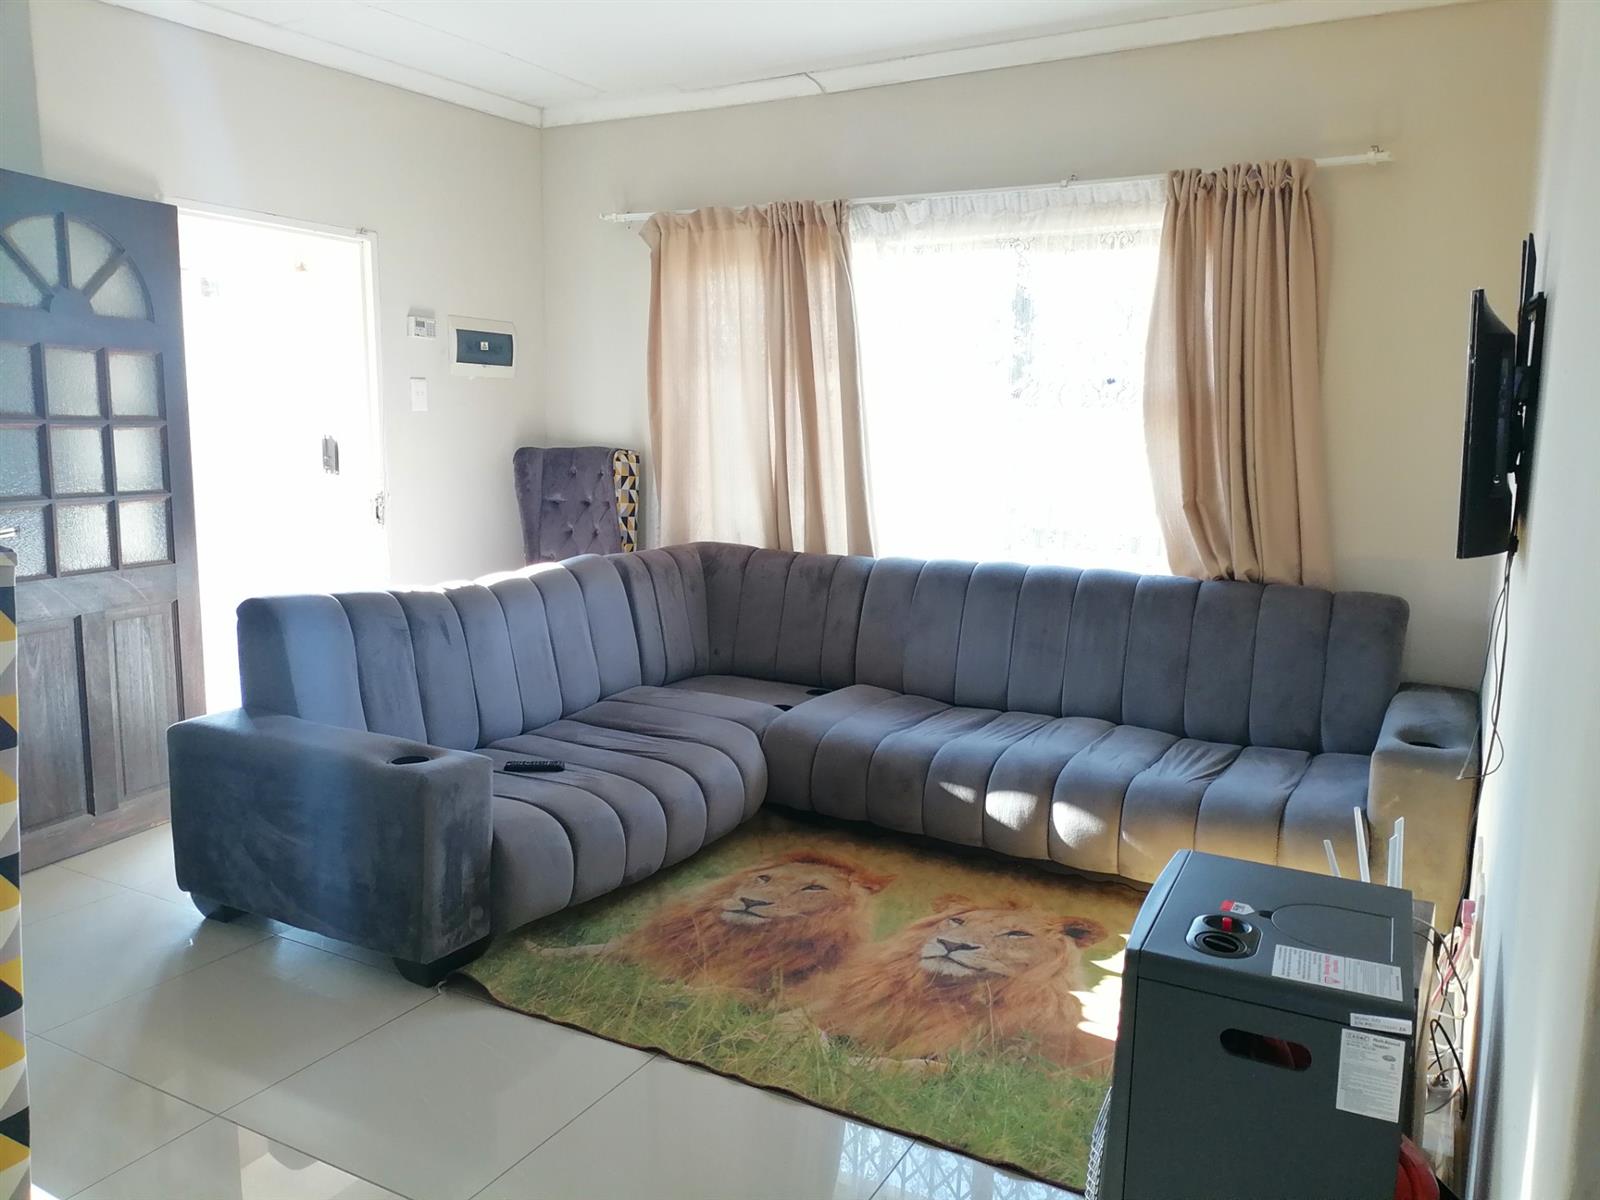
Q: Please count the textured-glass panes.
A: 13